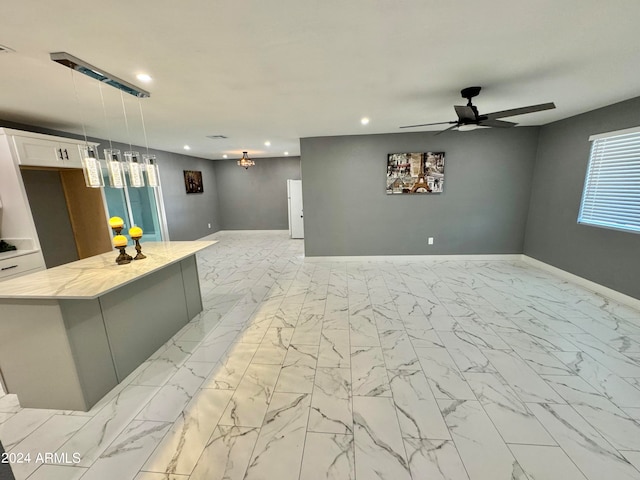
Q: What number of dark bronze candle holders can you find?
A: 3